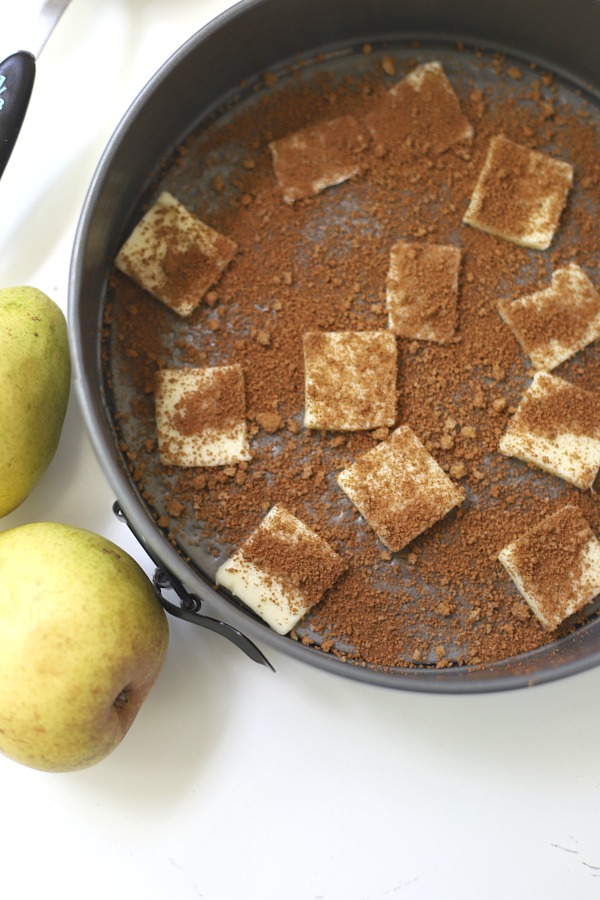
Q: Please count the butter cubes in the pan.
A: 12